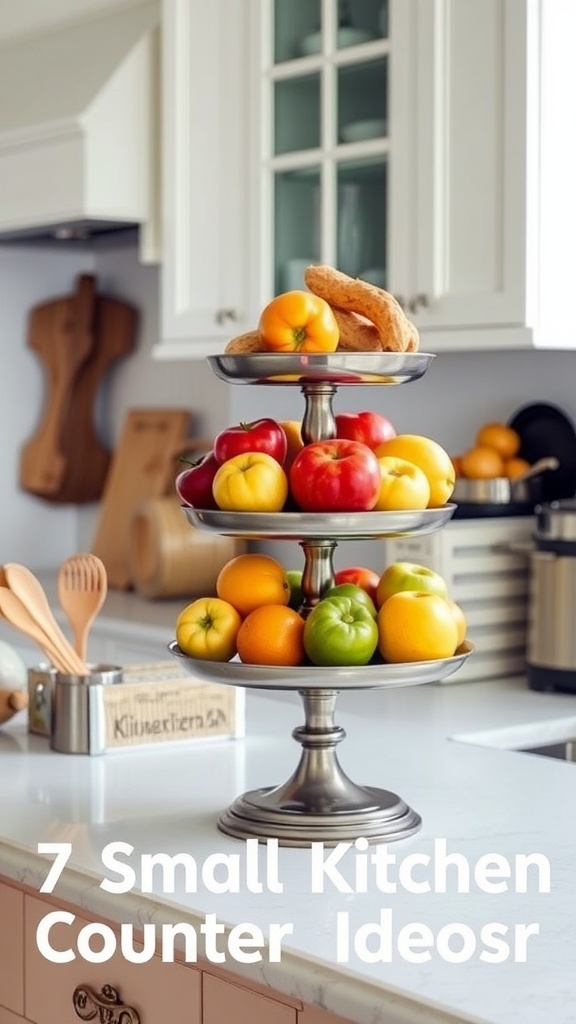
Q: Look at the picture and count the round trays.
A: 3